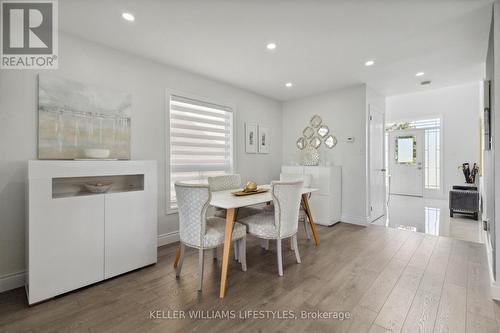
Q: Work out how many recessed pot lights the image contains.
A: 5